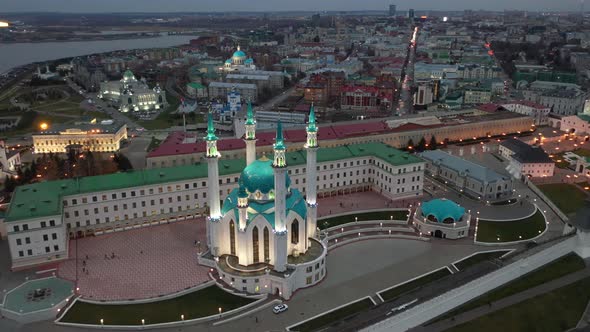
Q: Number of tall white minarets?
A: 4